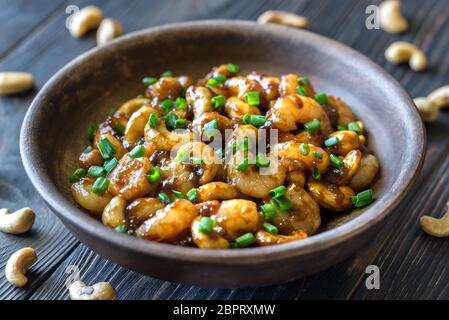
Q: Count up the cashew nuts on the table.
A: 12